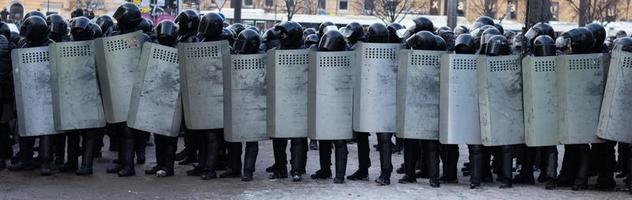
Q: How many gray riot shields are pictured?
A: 15